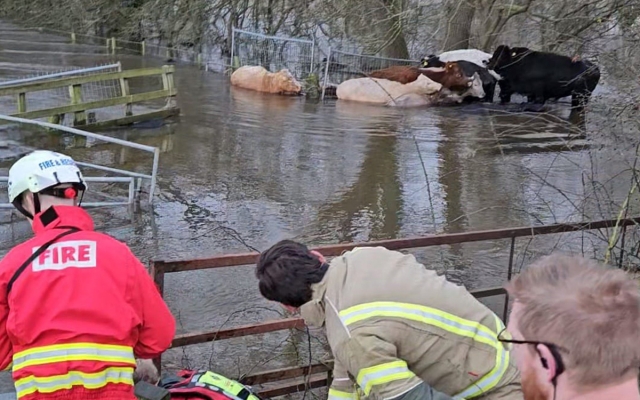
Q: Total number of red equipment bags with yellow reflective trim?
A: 1